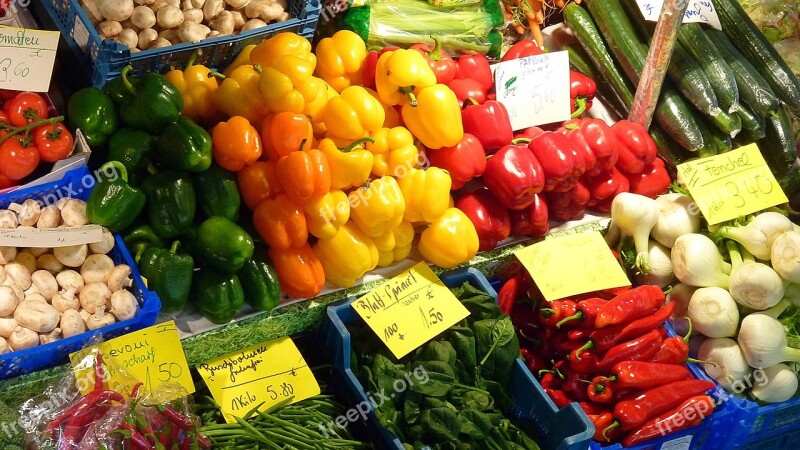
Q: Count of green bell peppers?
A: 13